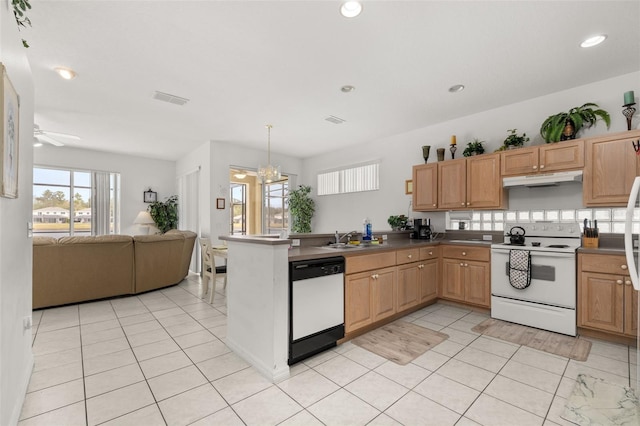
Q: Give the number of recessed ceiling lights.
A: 5